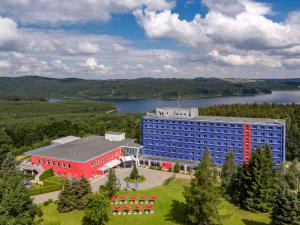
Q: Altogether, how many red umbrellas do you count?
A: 9